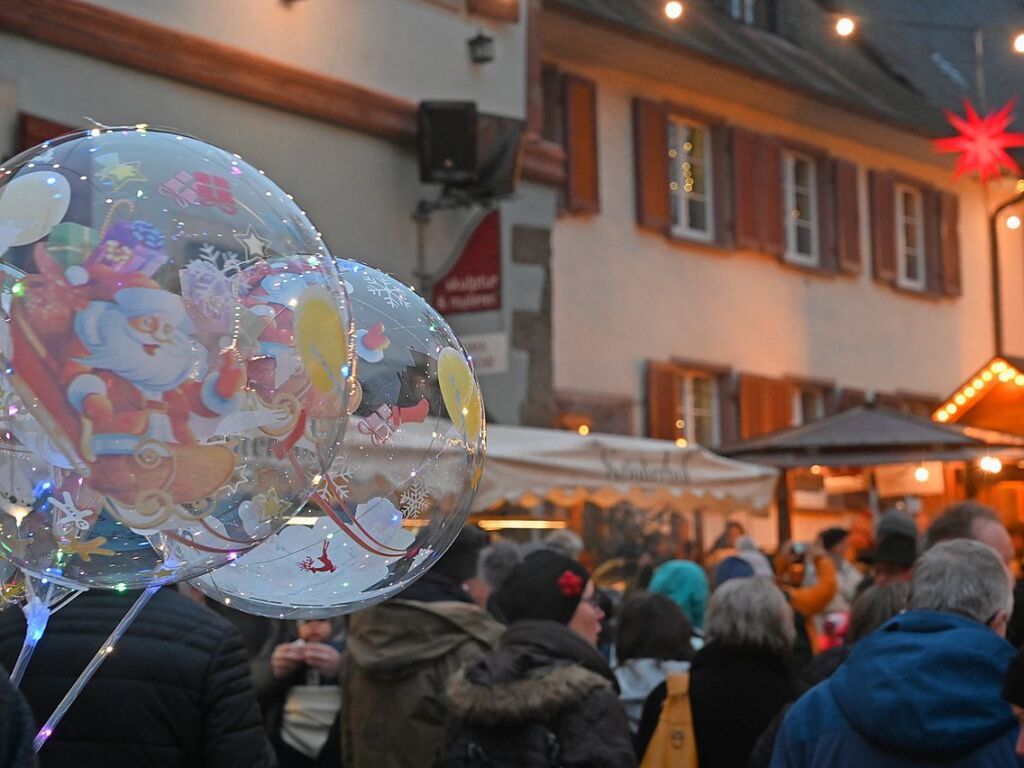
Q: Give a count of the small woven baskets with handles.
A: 0